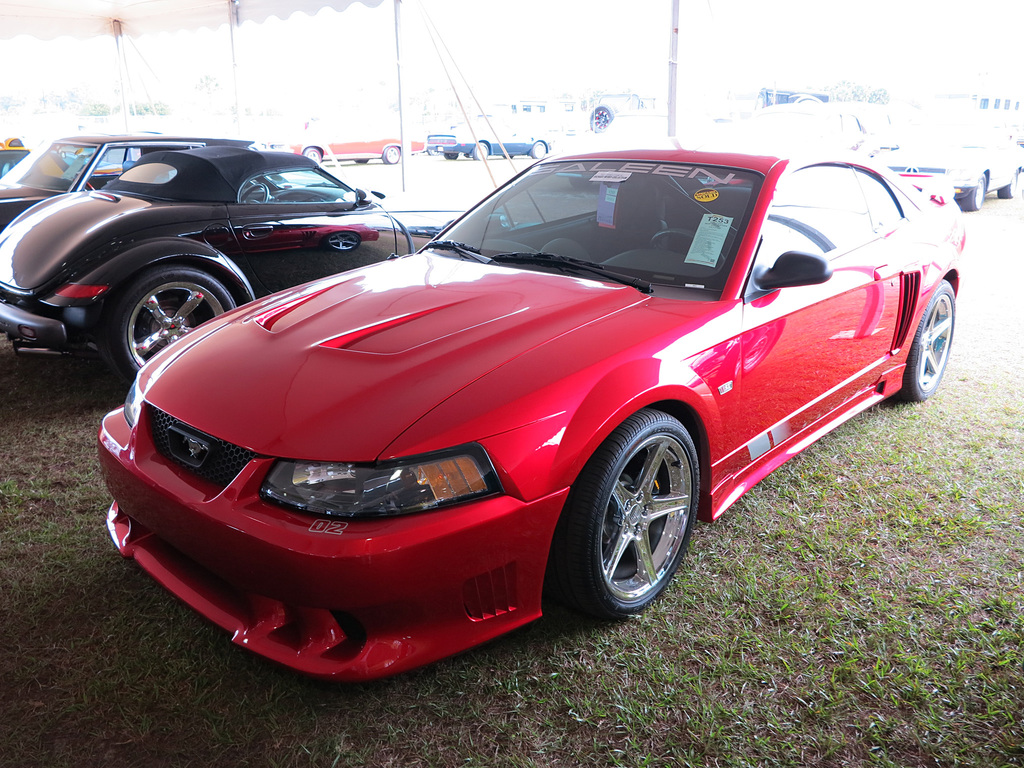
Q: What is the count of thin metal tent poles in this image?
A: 4